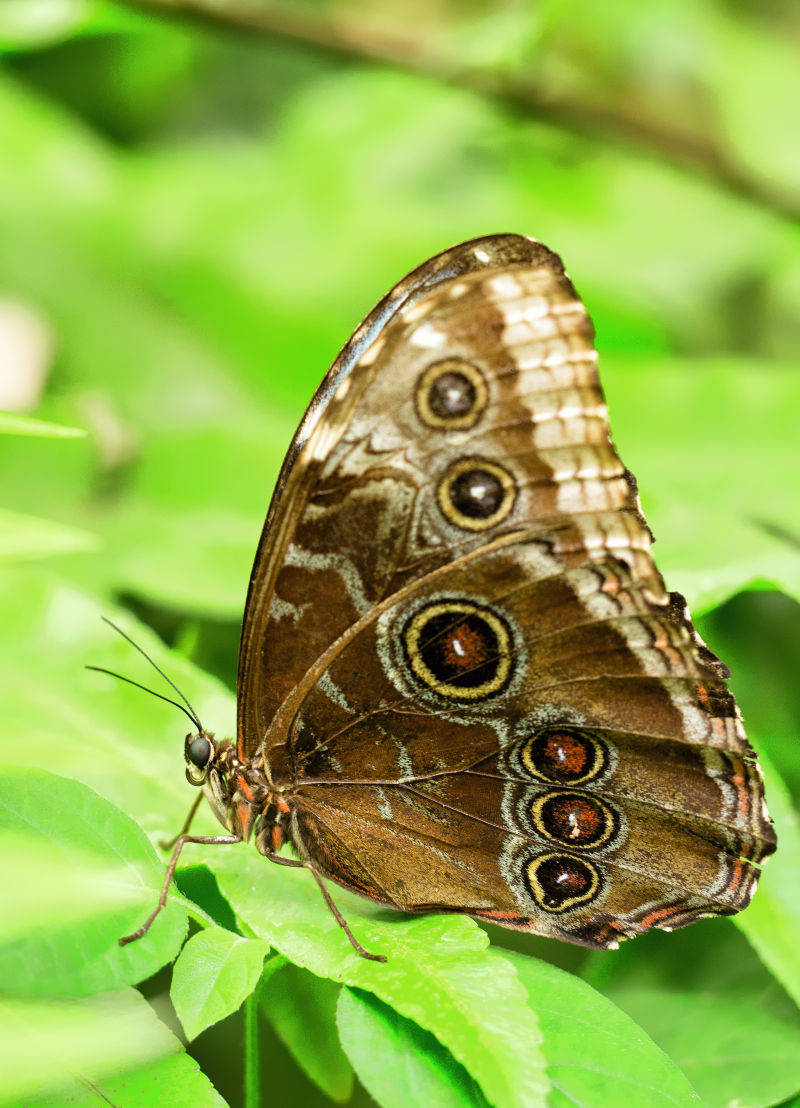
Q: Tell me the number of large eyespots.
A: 6